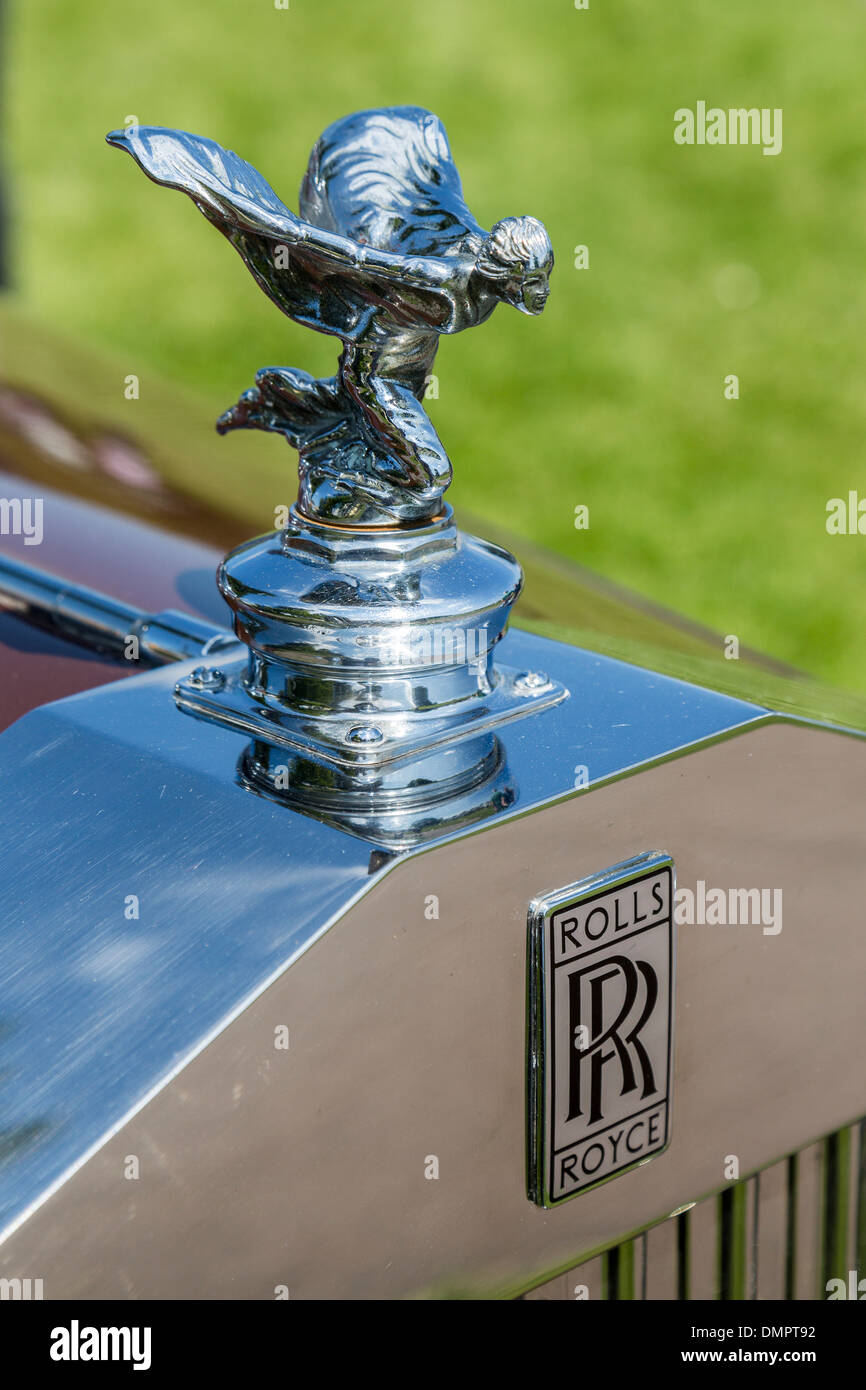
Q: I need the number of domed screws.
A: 3